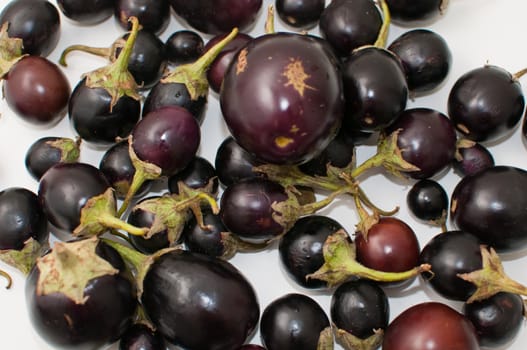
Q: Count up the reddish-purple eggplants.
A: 3